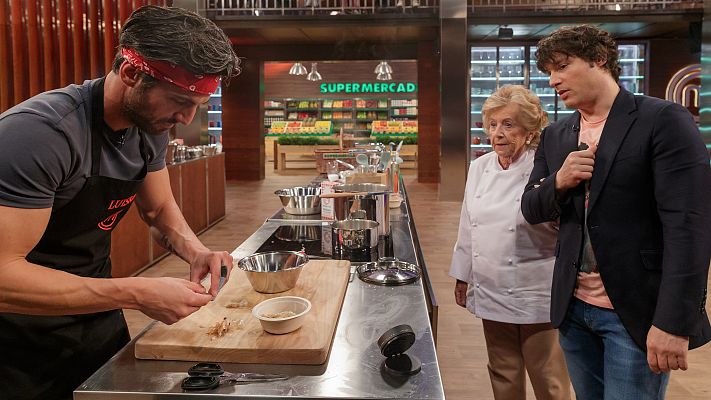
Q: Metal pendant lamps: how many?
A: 4